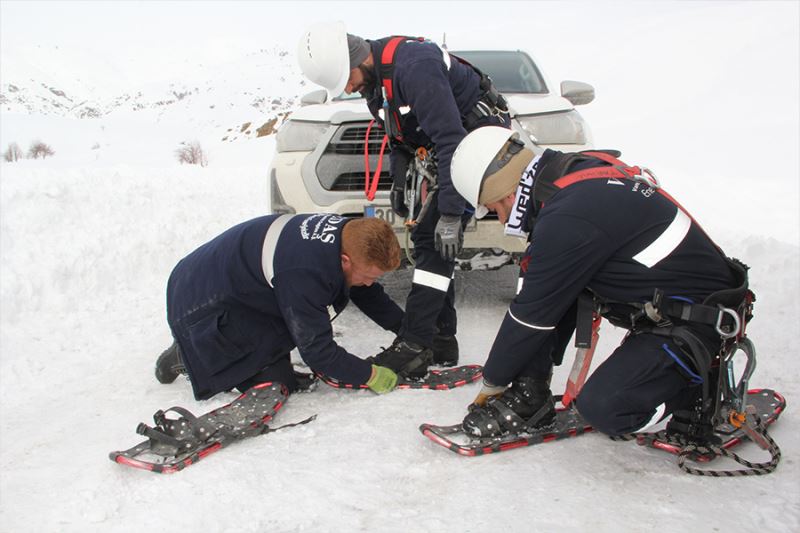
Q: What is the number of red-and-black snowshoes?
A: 4